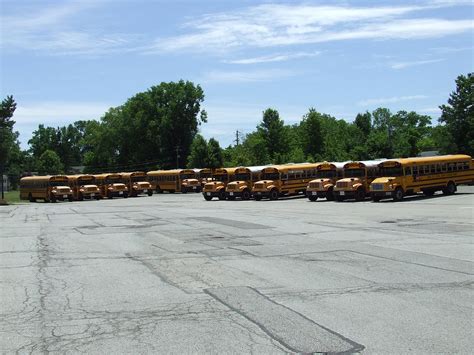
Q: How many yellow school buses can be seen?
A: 12